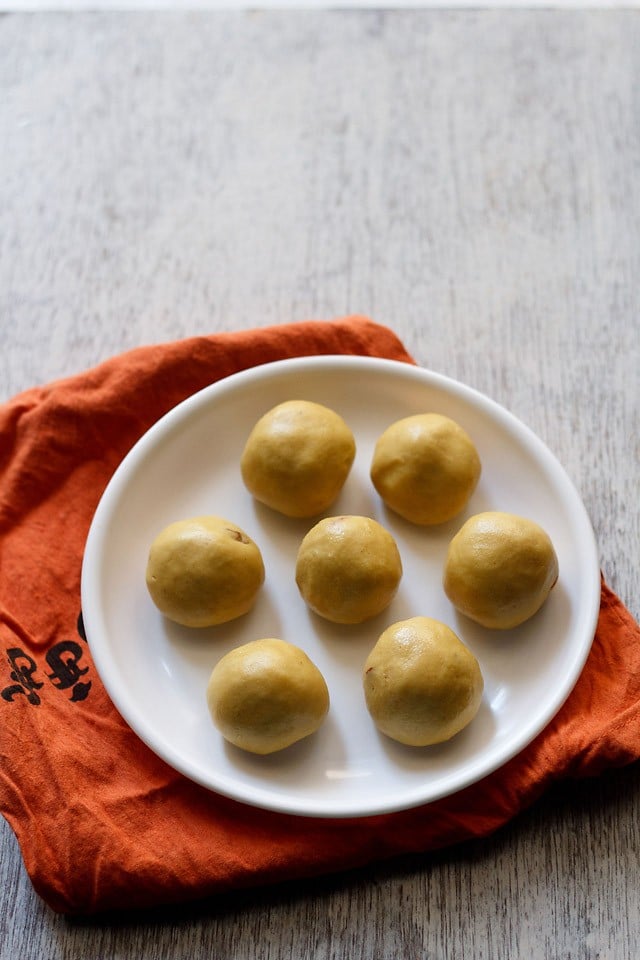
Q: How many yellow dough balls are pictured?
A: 7